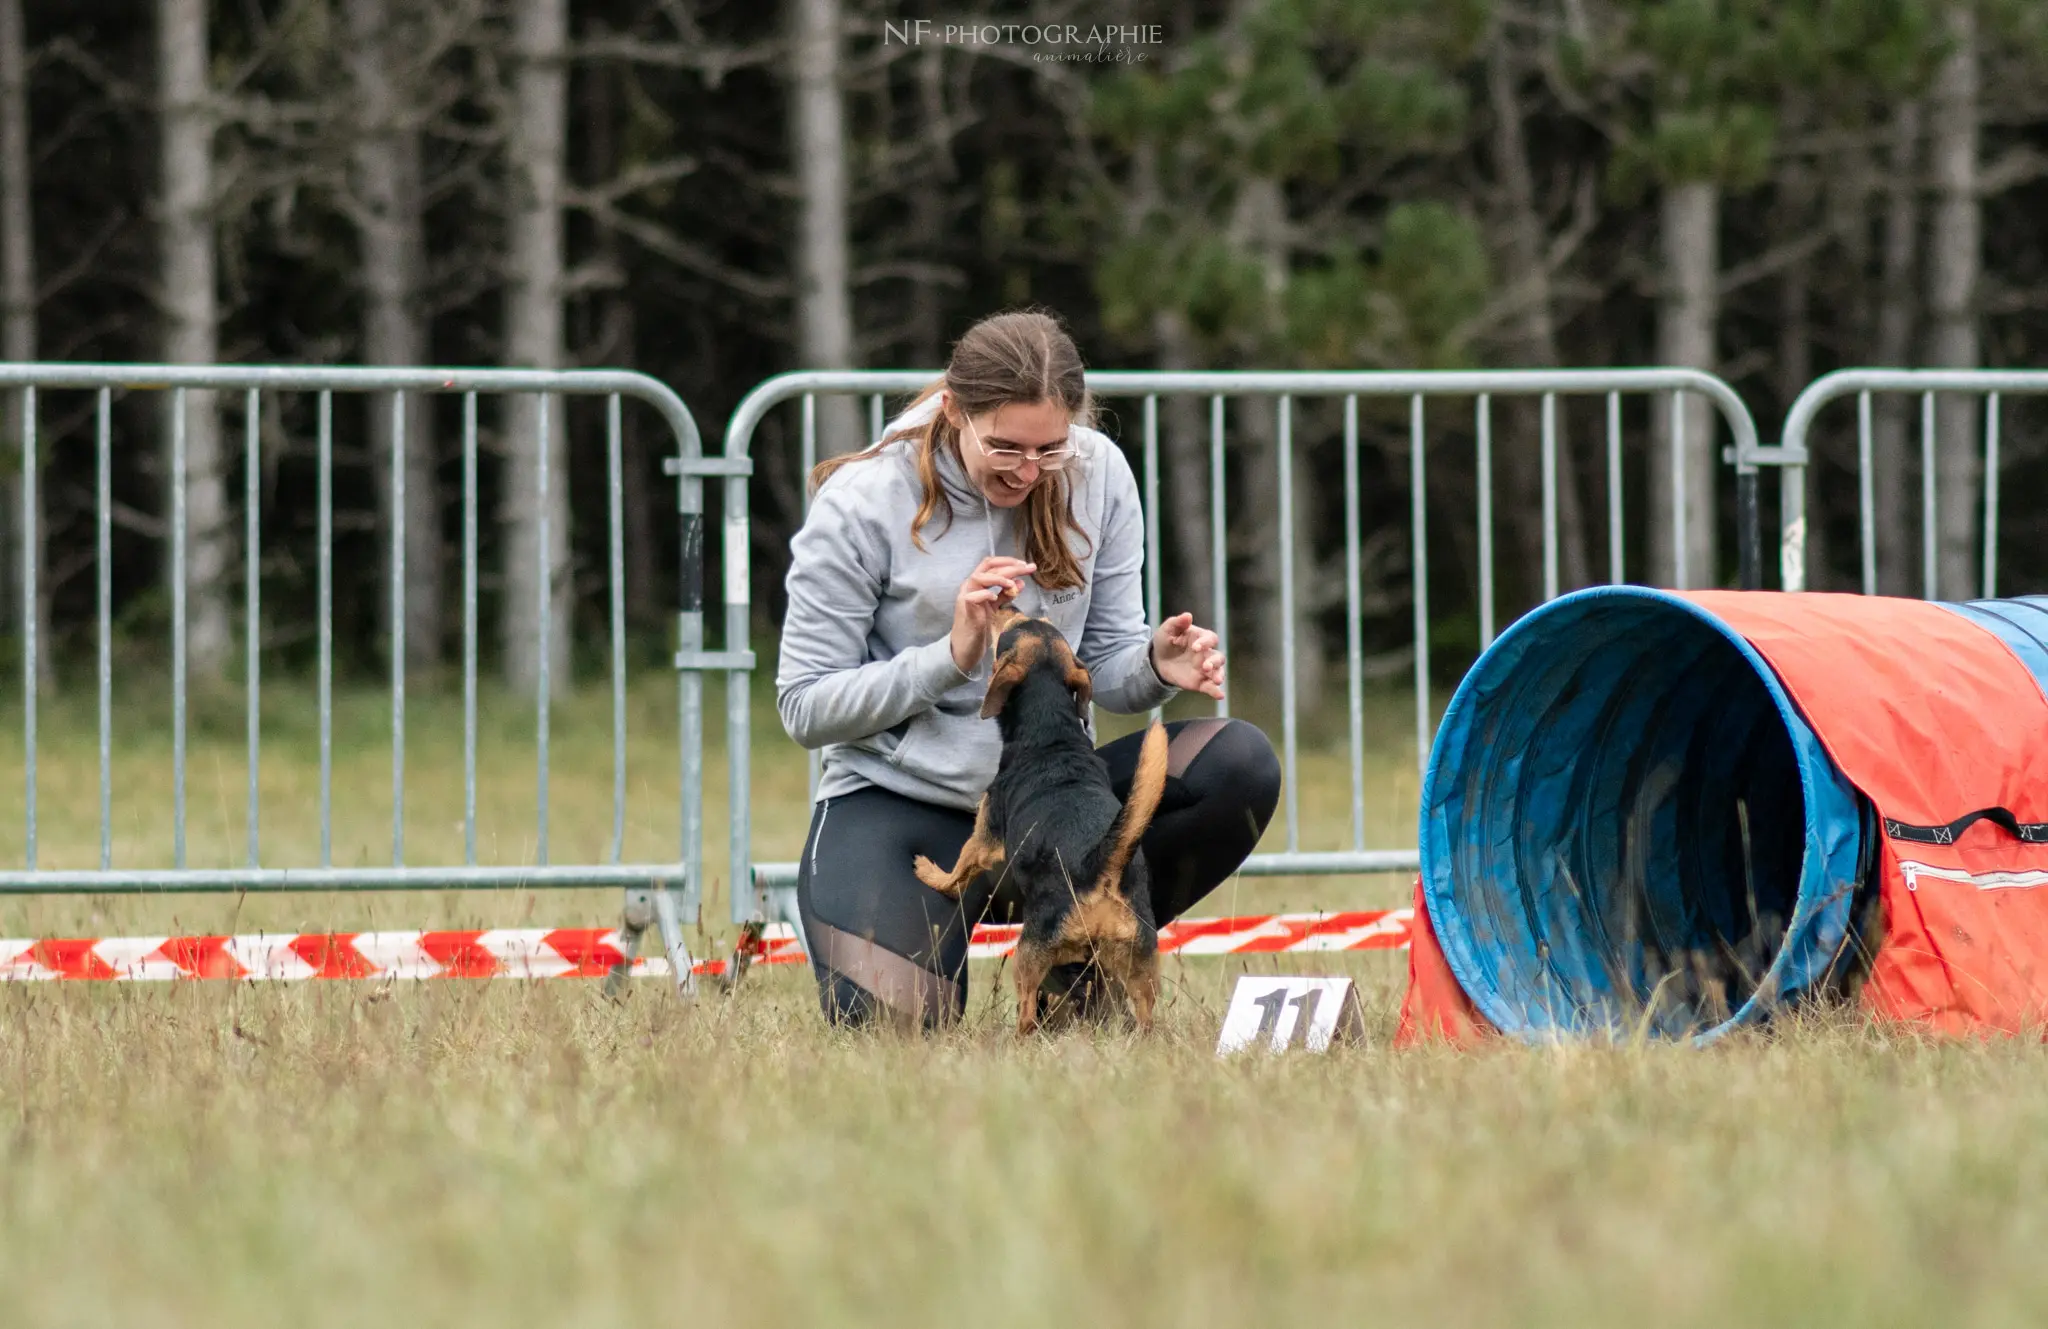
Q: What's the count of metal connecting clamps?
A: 3